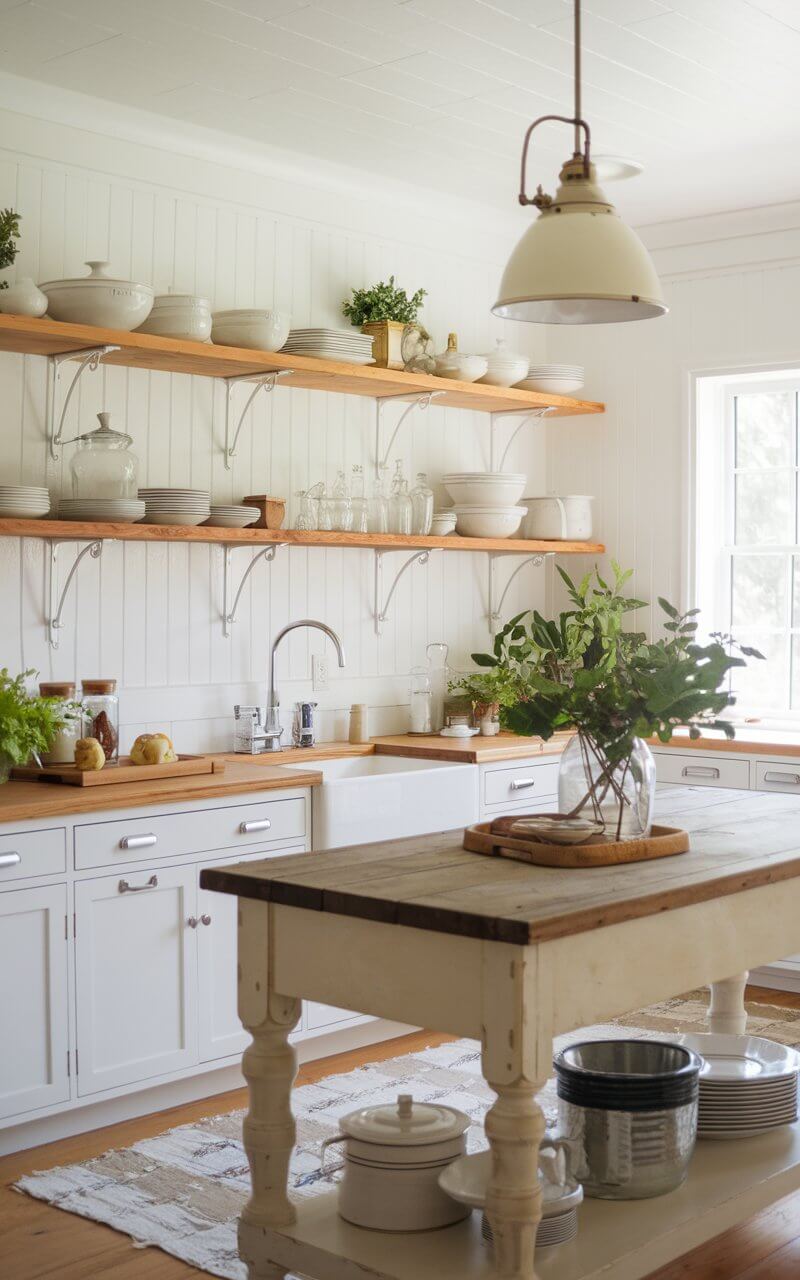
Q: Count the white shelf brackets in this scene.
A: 8